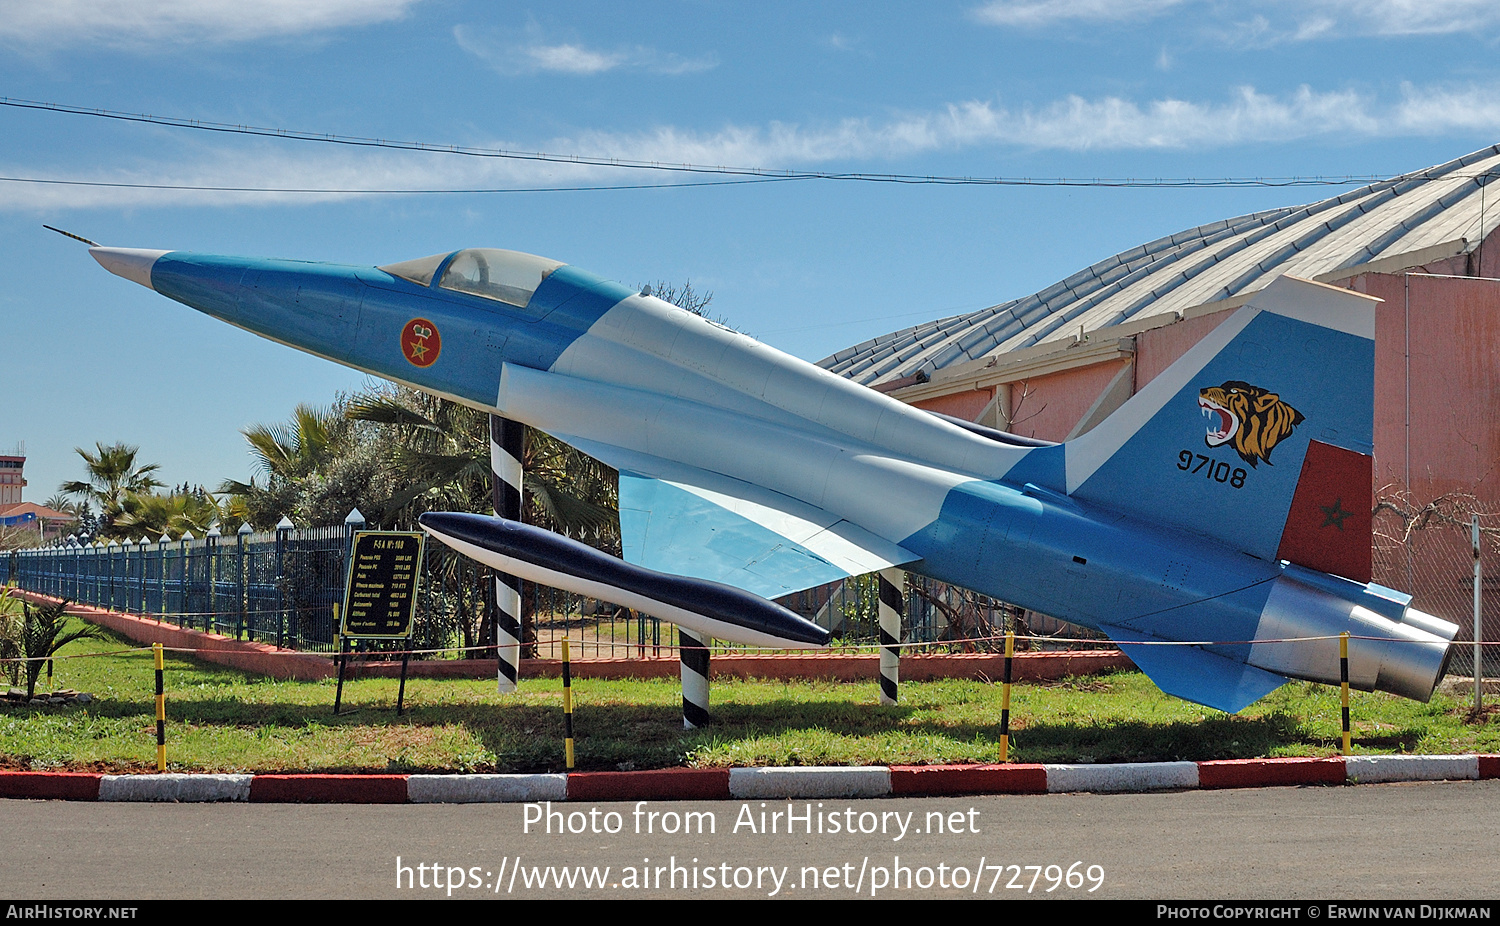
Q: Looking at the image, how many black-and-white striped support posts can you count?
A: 3